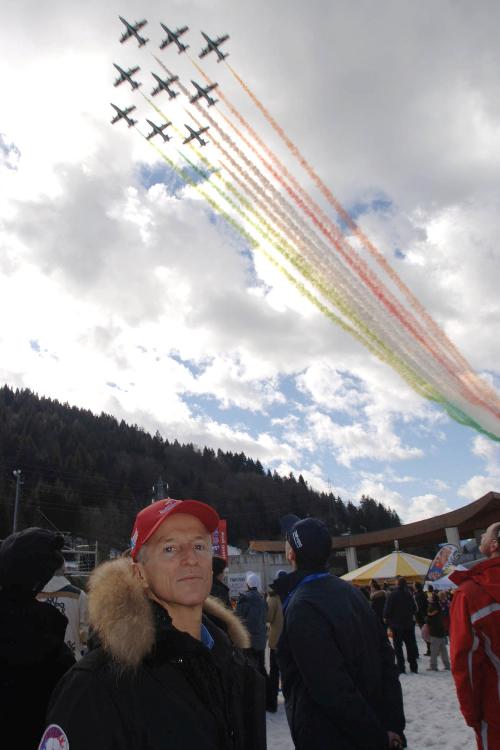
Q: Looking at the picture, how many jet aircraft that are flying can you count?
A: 9